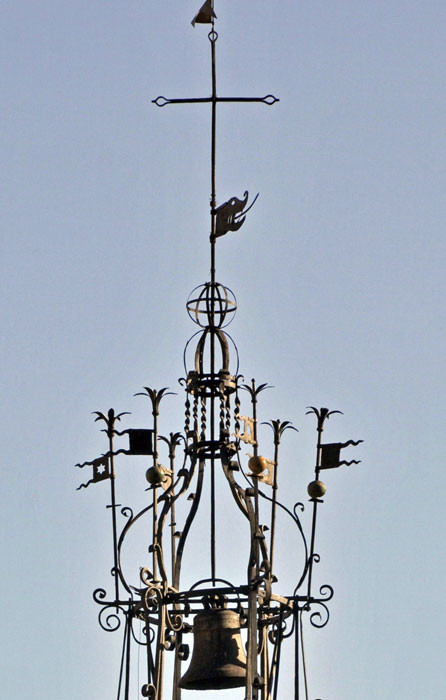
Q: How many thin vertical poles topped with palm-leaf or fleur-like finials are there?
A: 6